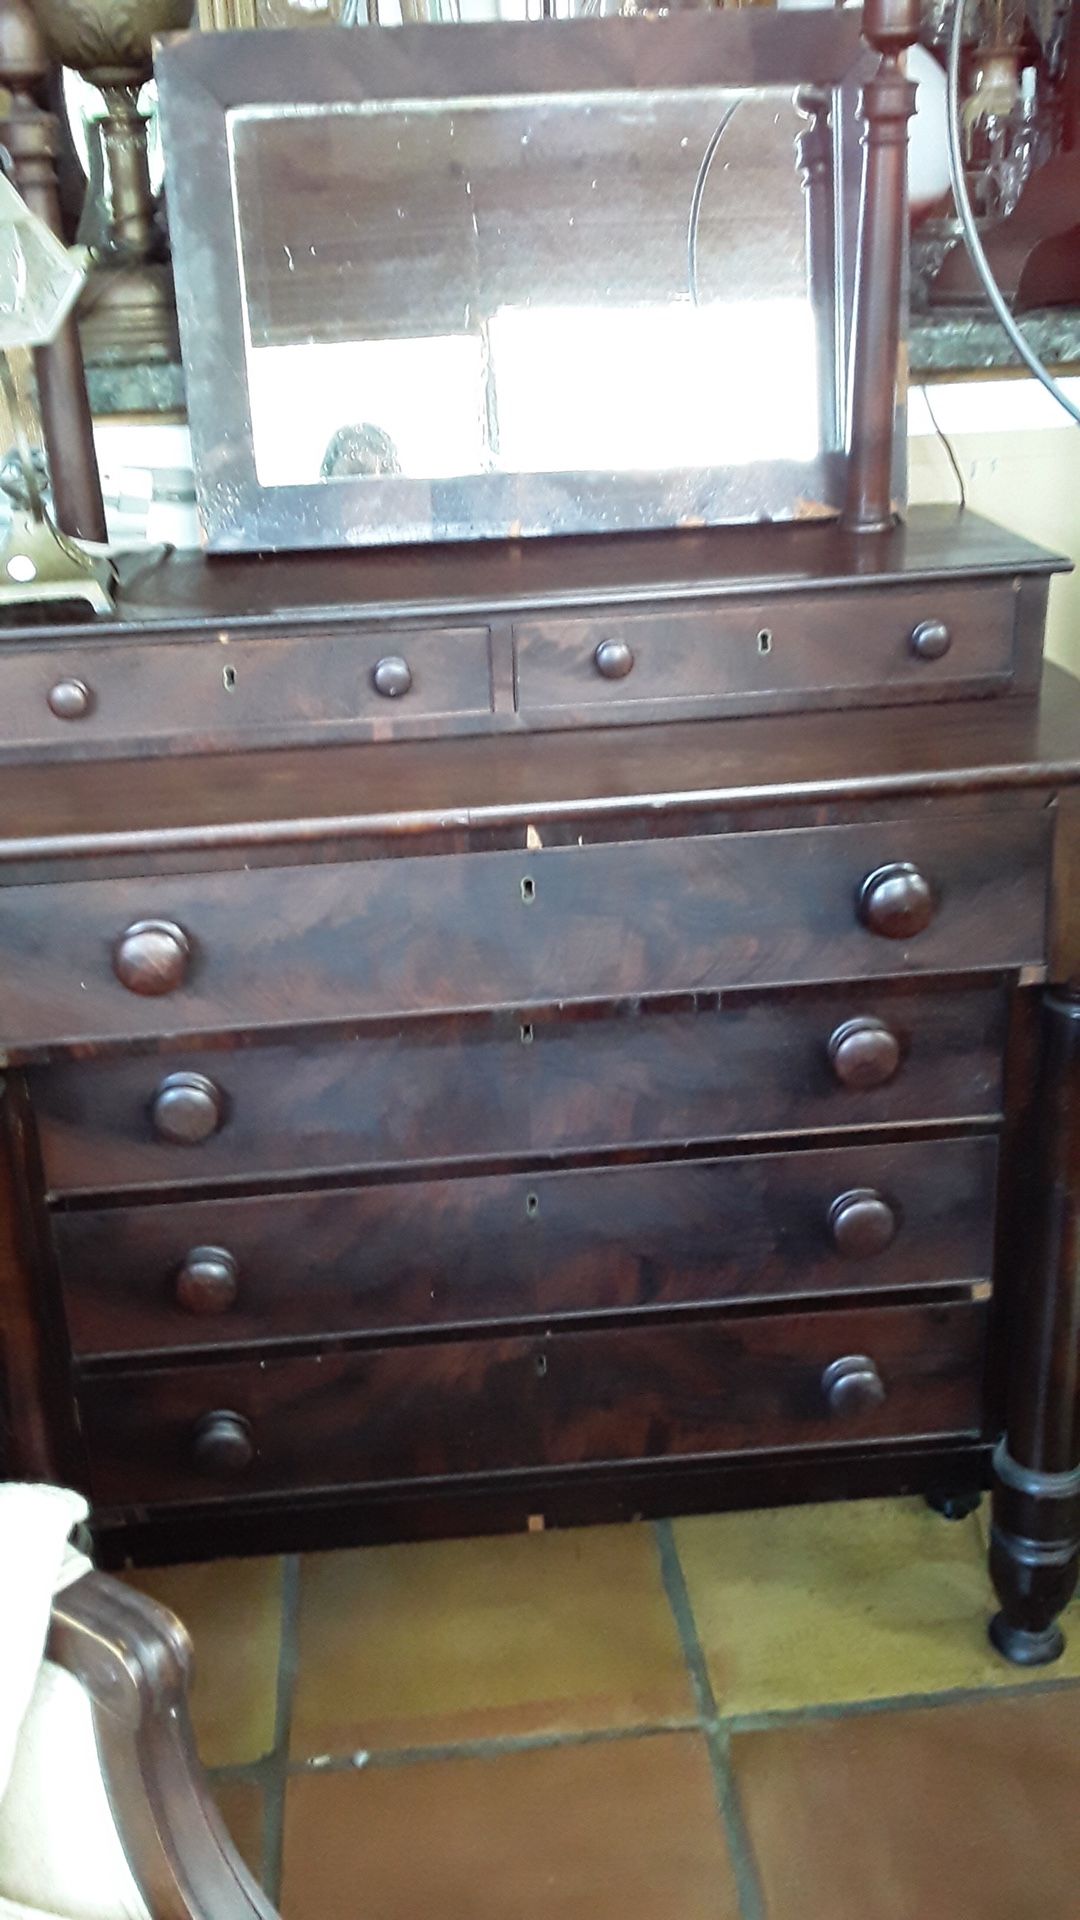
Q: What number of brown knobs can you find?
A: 12